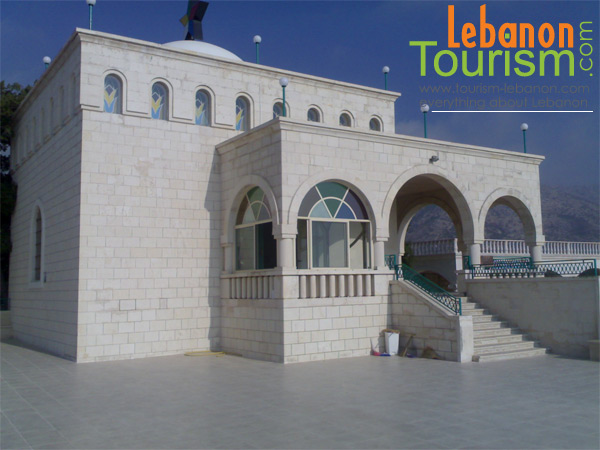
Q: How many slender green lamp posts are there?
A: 7